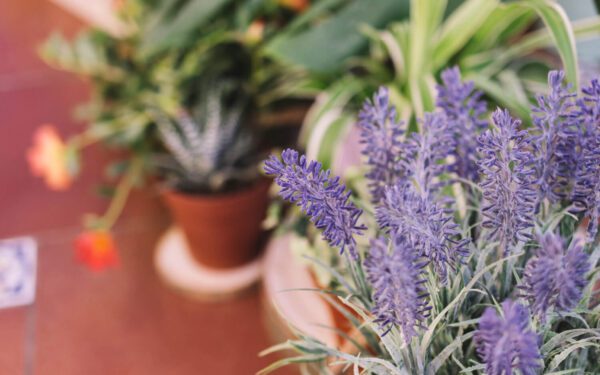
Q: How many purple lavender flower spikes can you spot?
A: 11